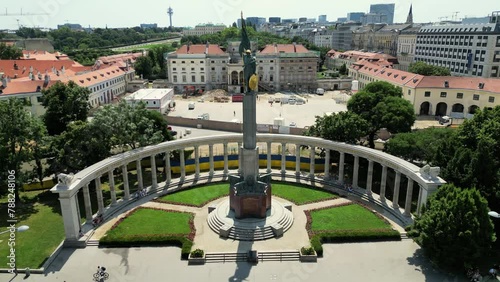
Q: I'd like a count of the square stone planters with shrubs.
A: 2